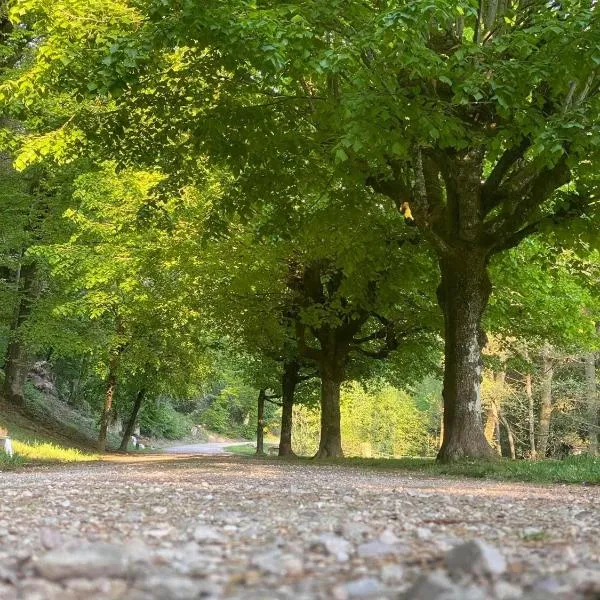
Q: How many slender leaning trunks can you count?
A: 2